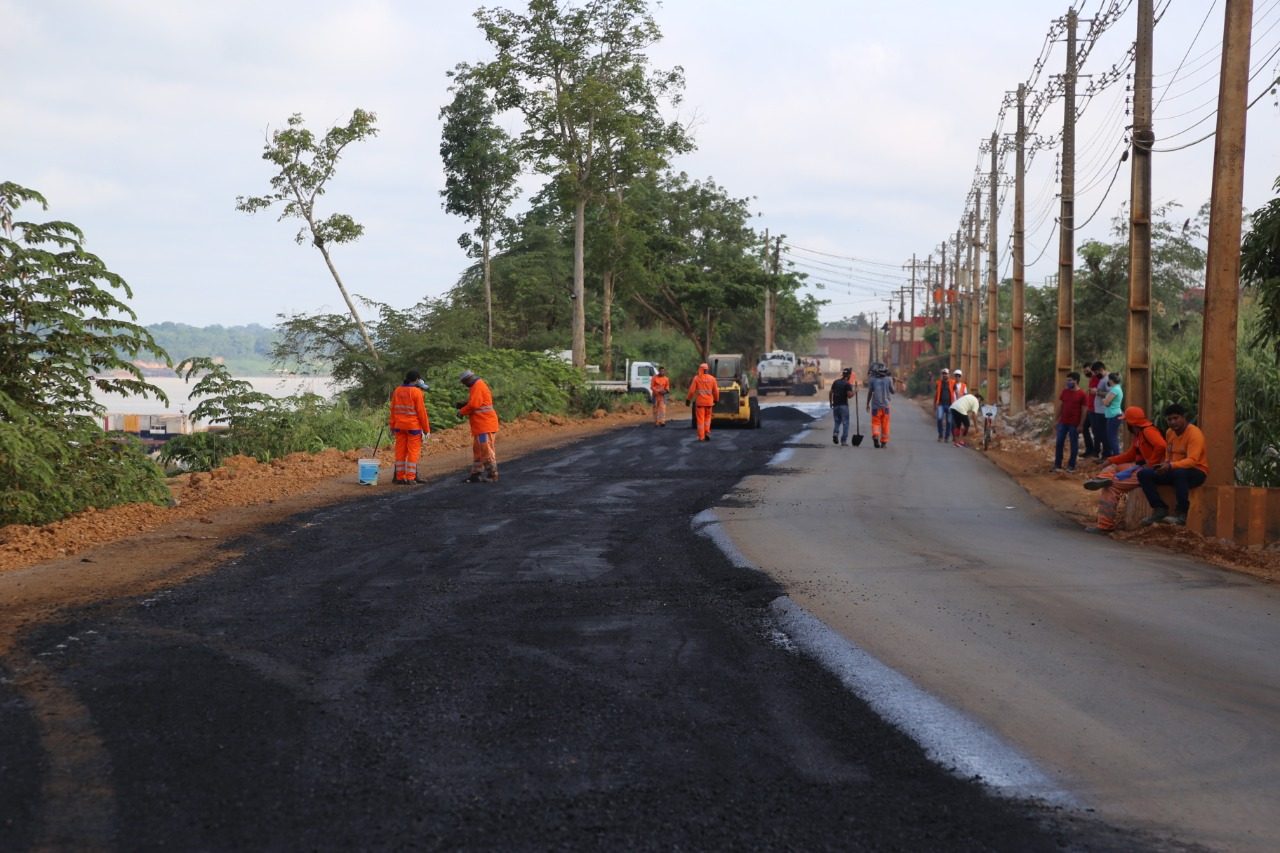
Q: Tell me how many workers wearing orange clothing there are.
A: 9